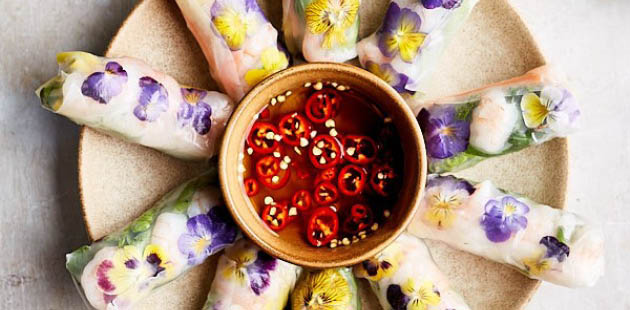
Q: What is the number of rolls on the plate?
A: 10